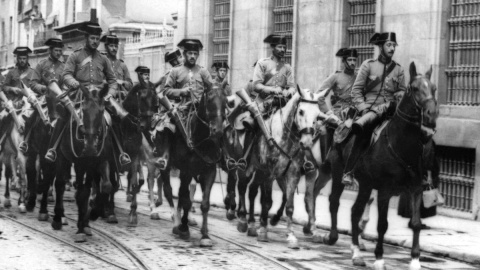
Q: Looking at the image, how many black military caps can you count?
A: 11